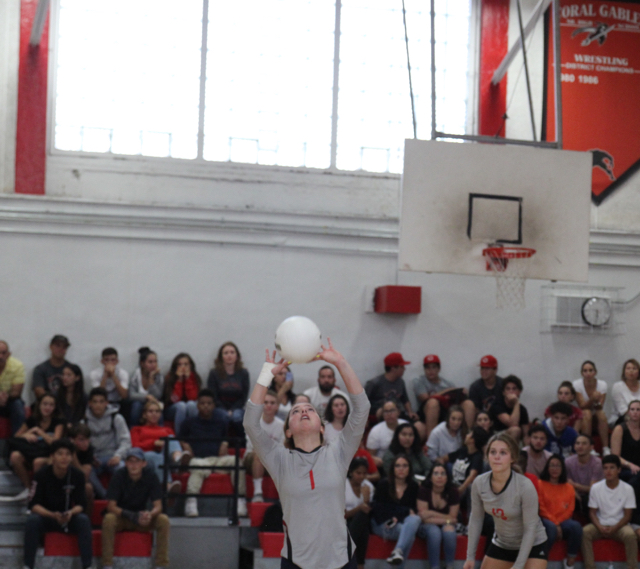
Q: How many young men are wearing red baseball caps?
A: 3